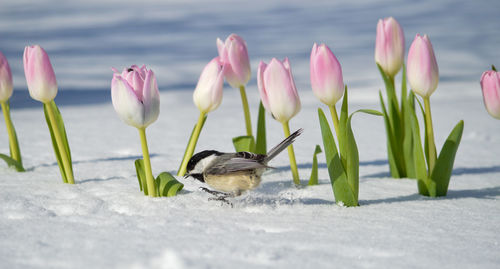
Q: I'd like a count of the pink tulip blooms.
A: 10